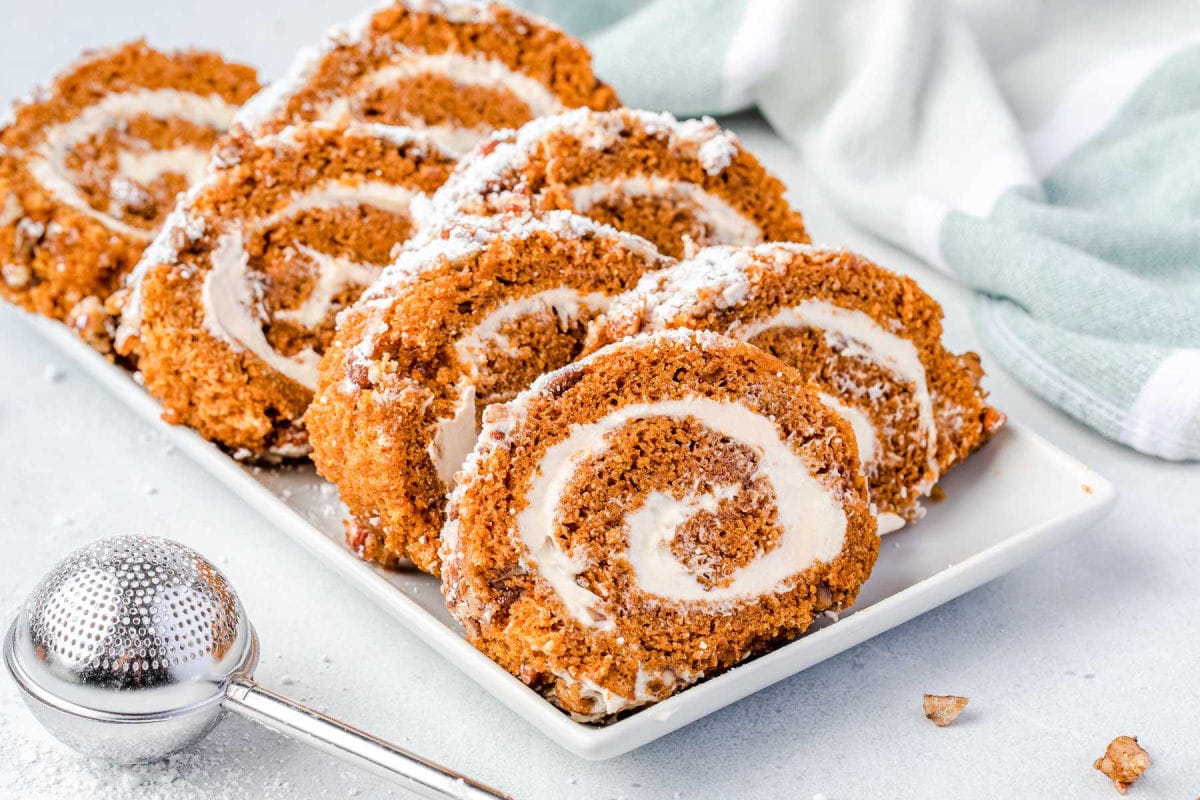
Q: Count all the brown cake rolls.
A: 7